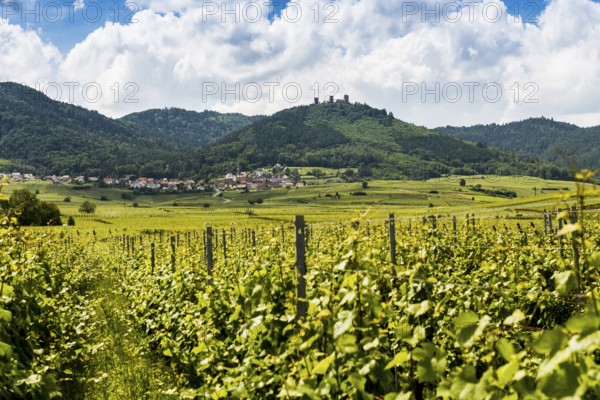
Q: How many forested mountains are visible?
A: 4